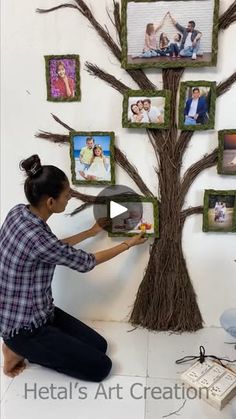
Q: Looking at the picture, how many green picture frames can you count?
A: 8